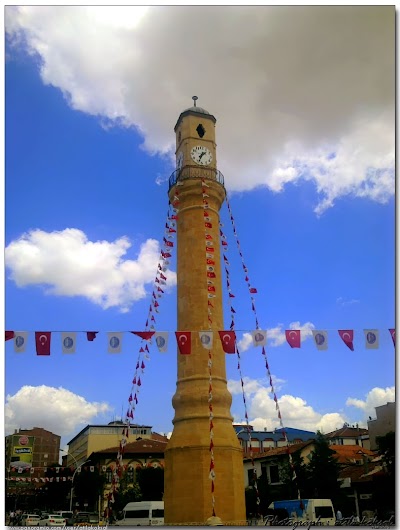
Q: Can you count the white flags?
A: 8